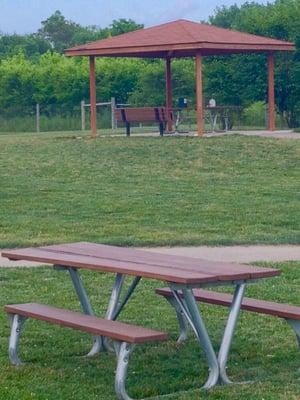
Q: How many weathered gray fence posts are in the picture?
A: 3